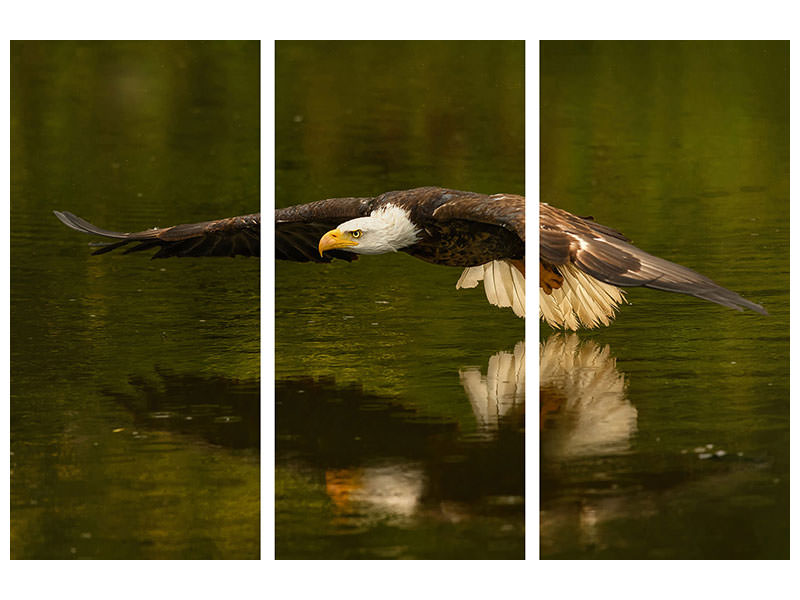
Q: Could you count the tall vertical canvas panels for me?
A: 3